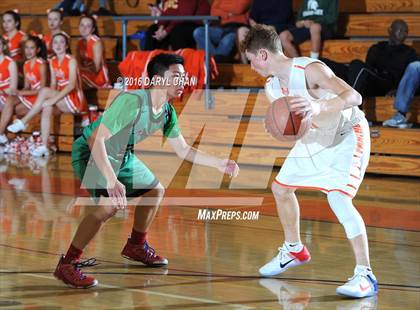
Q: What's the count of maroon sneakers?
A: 2